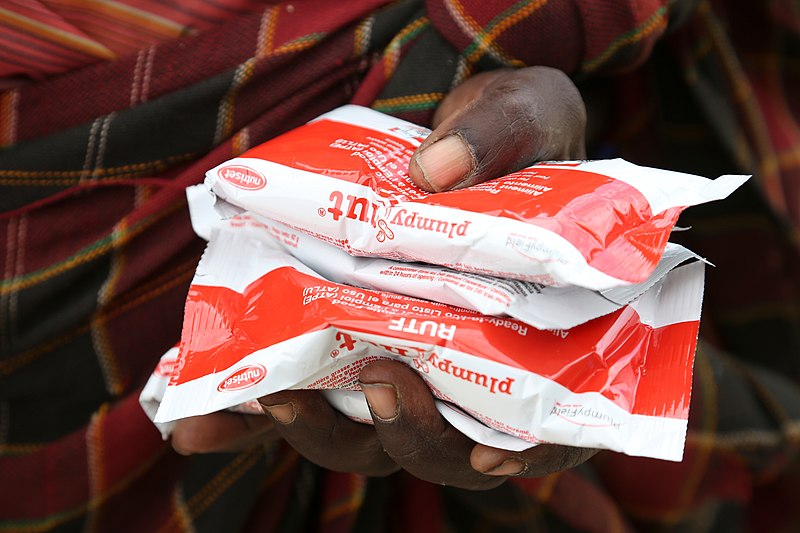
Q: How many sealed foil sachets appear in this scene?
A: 4